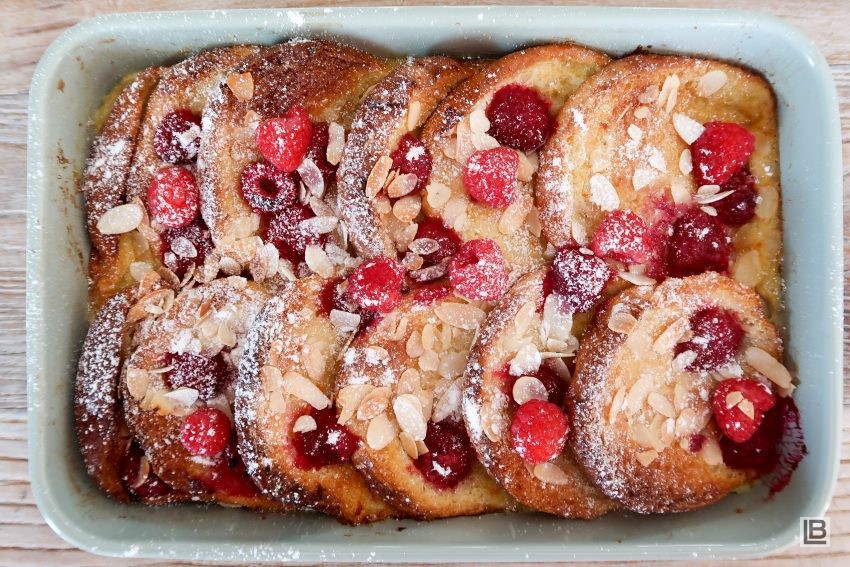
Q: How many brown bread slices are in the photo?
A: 12